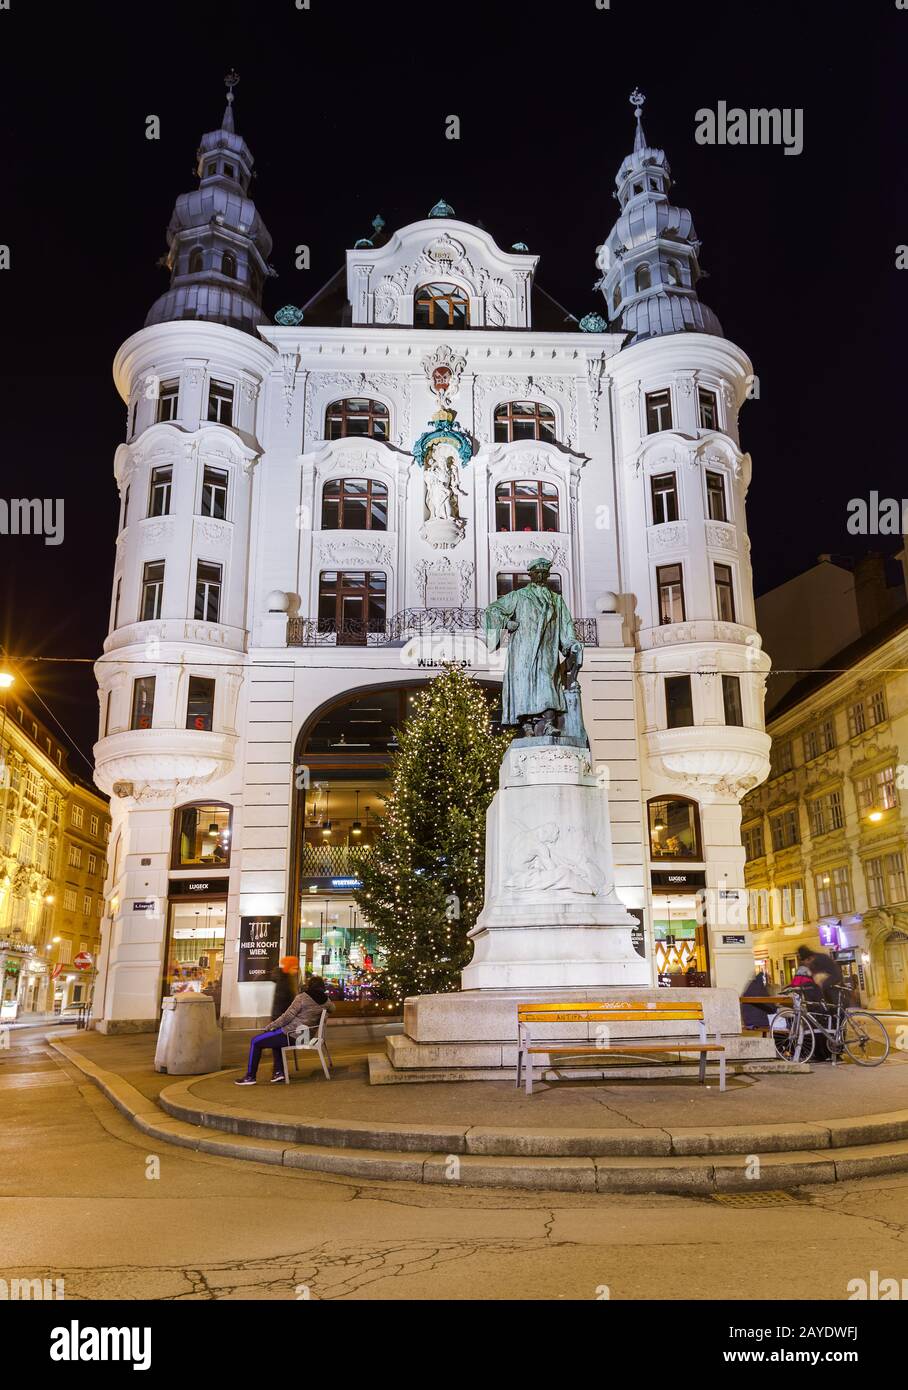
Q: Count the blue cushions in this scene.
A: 0